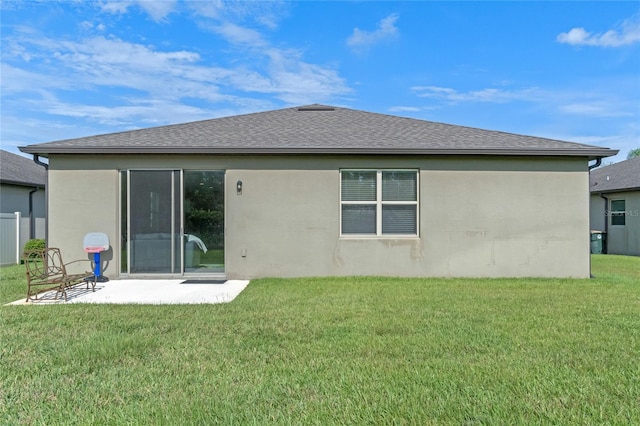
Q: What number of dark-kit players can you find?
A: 0